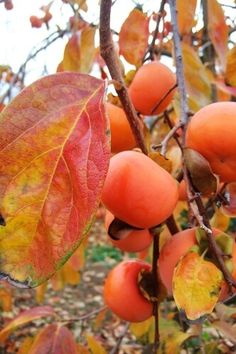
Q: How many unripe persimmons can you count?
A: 0